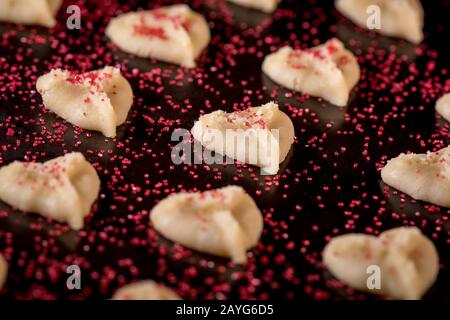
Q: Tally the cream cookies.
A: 14